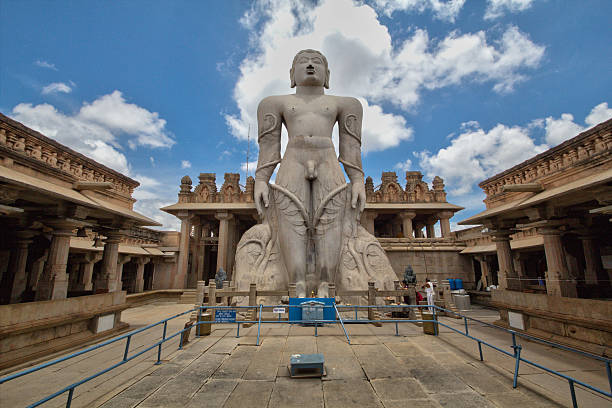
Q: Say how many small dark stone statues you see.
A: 2